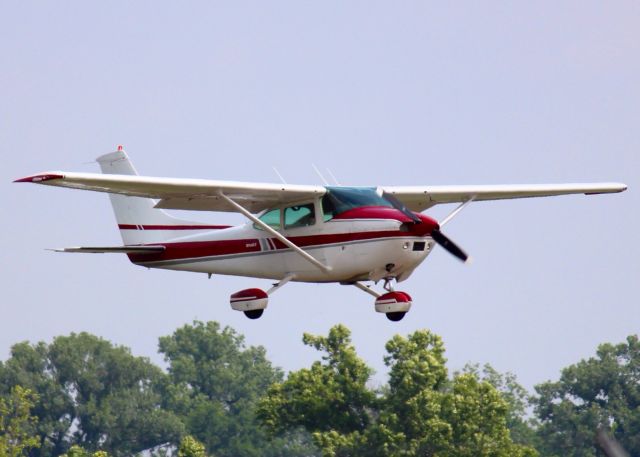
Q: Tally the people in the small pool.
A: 0